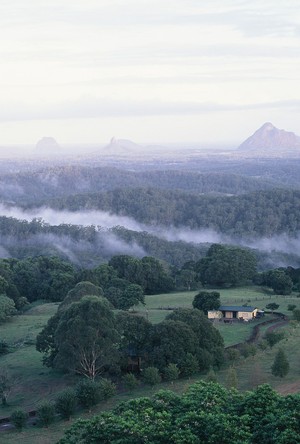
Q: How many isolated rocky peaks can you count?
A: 3